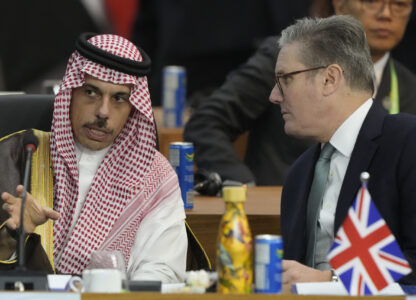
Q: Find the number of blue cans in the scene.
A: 3